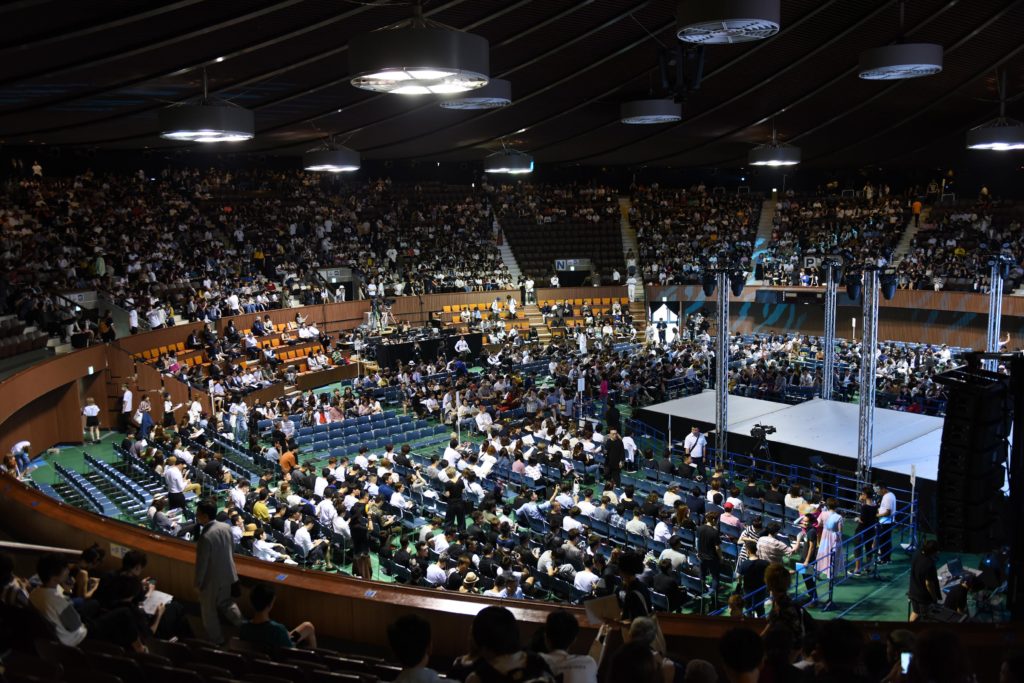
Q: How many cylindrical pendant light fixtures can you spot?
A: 10